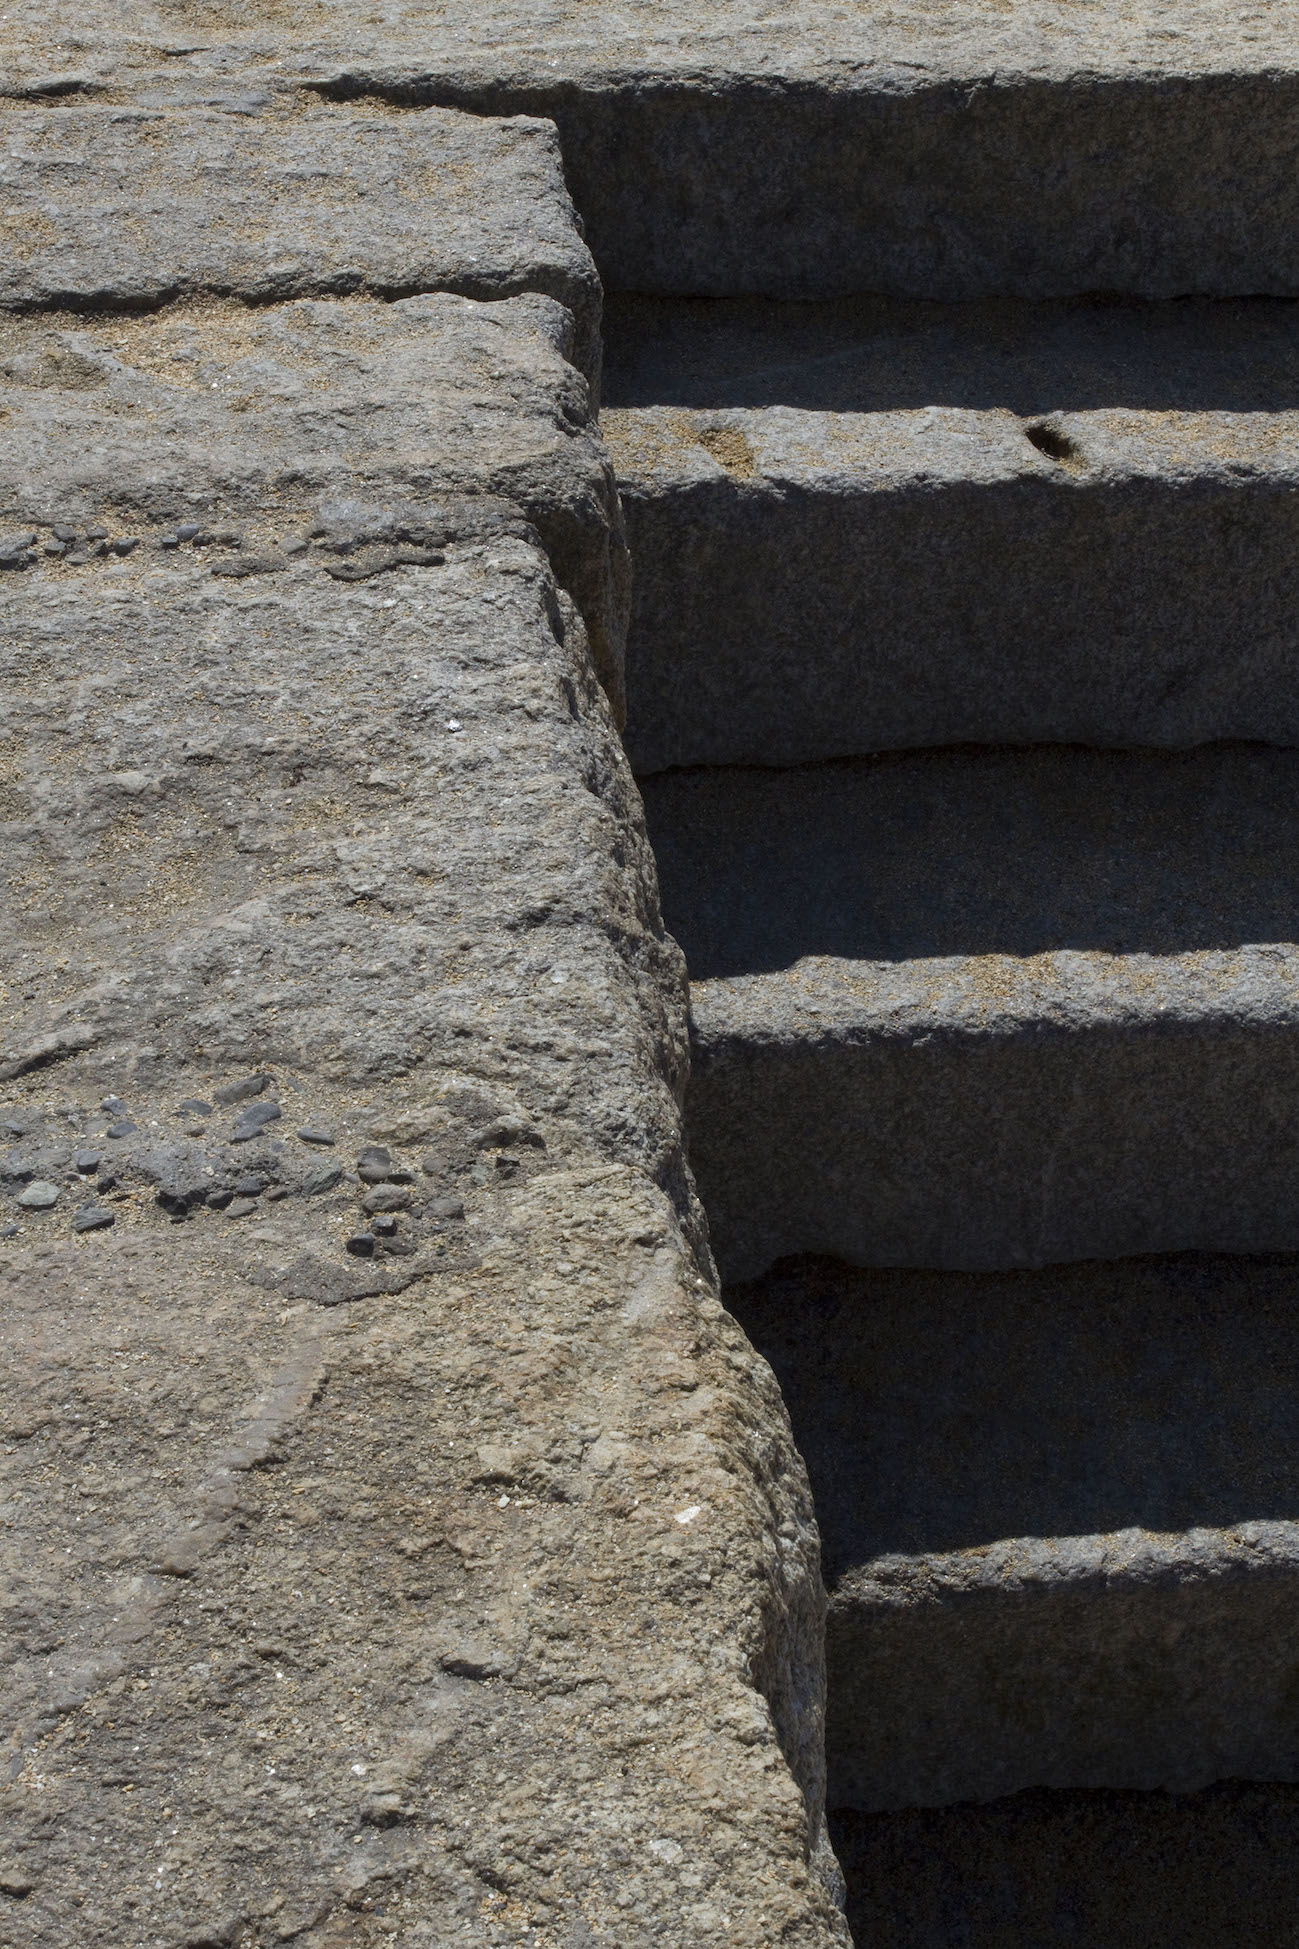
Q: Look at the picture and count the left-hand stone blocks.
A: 4